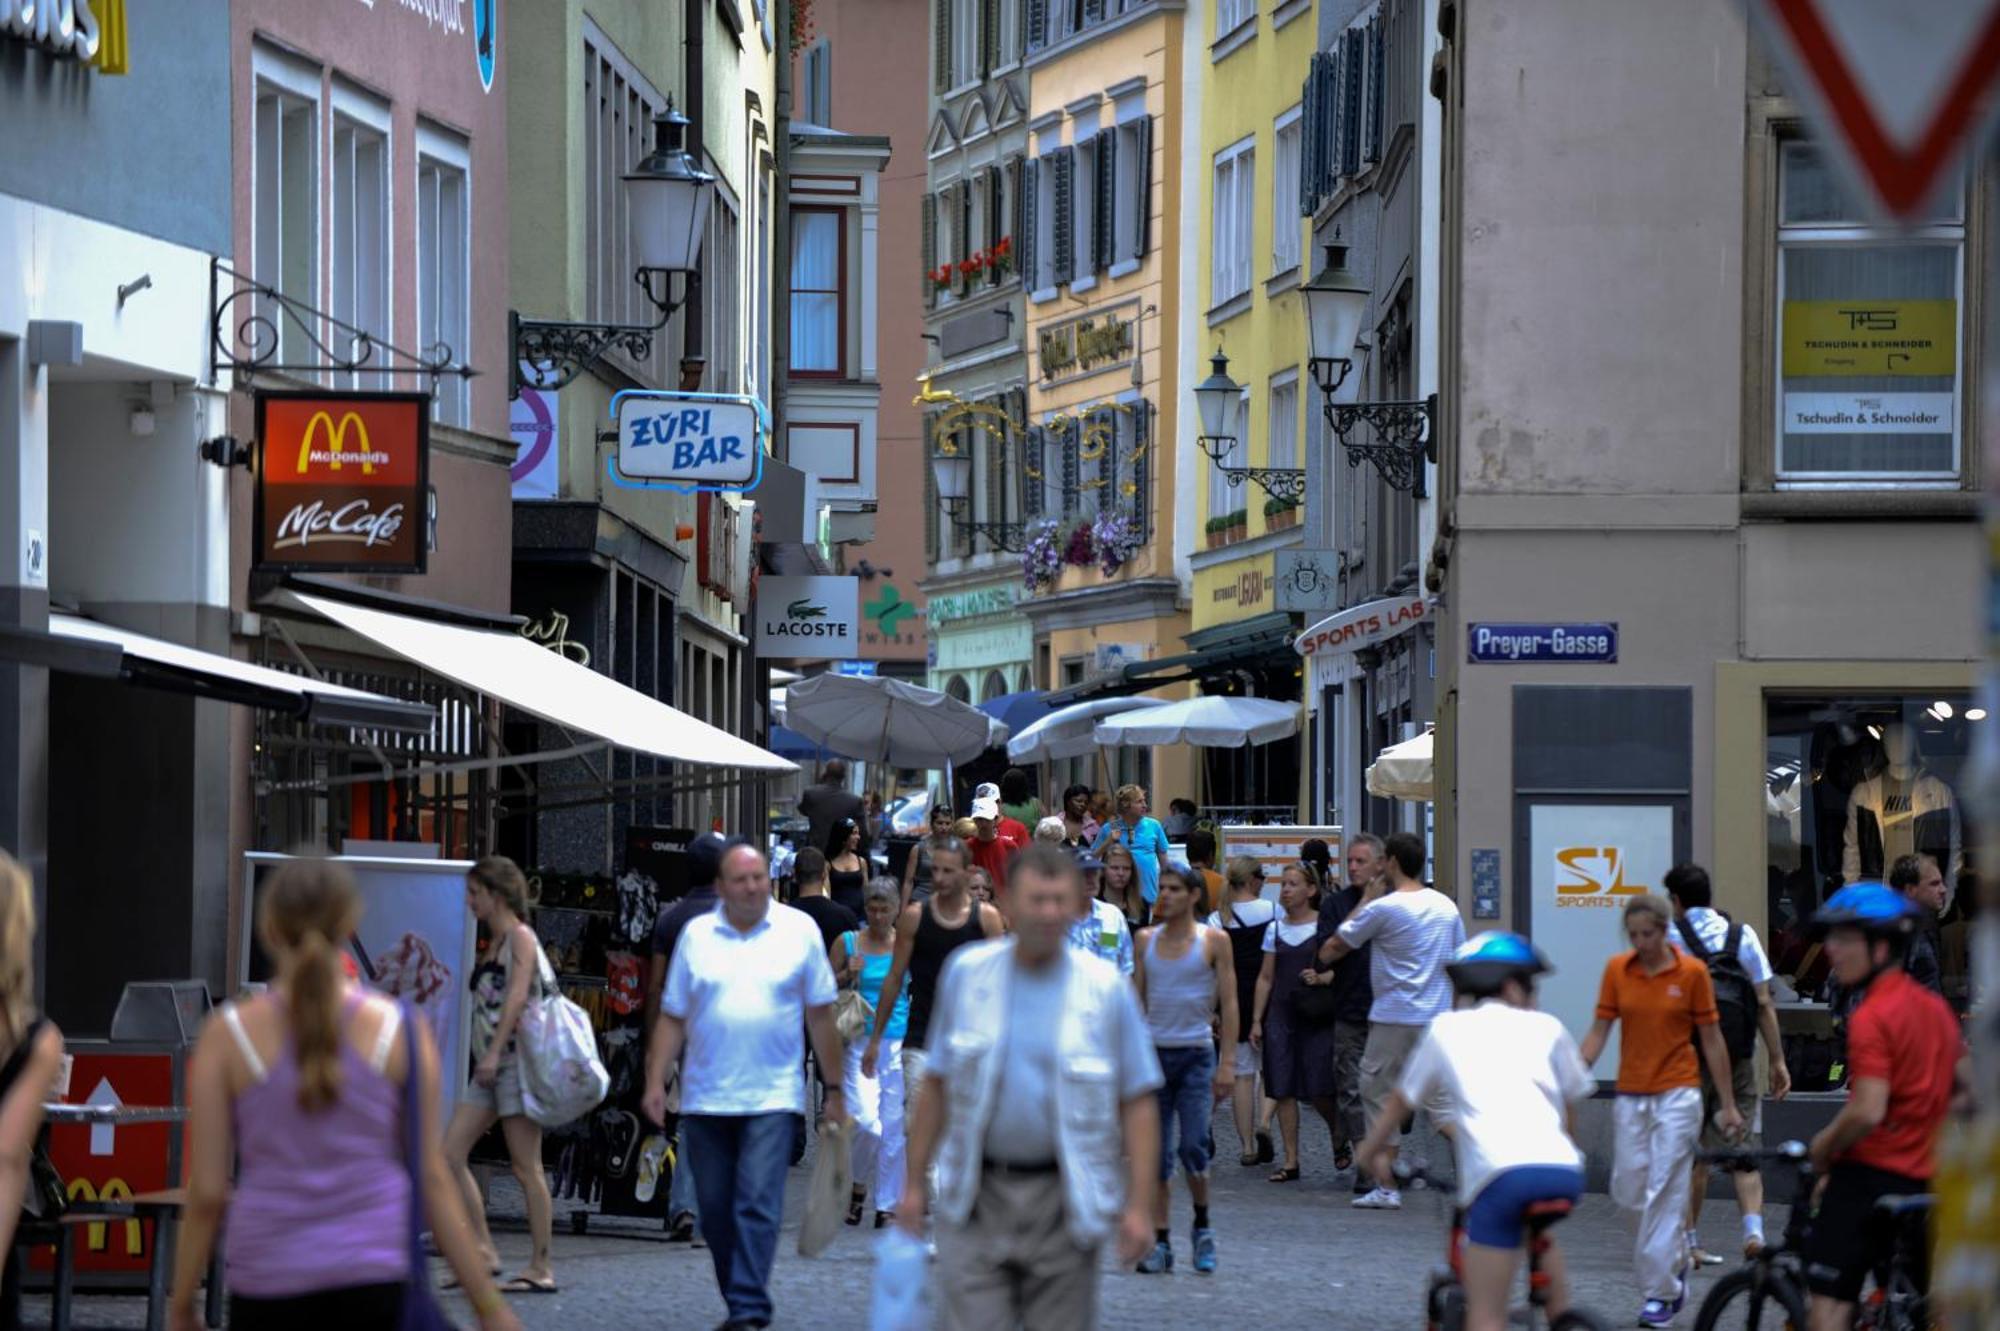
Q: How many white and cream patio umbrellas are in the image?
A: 4